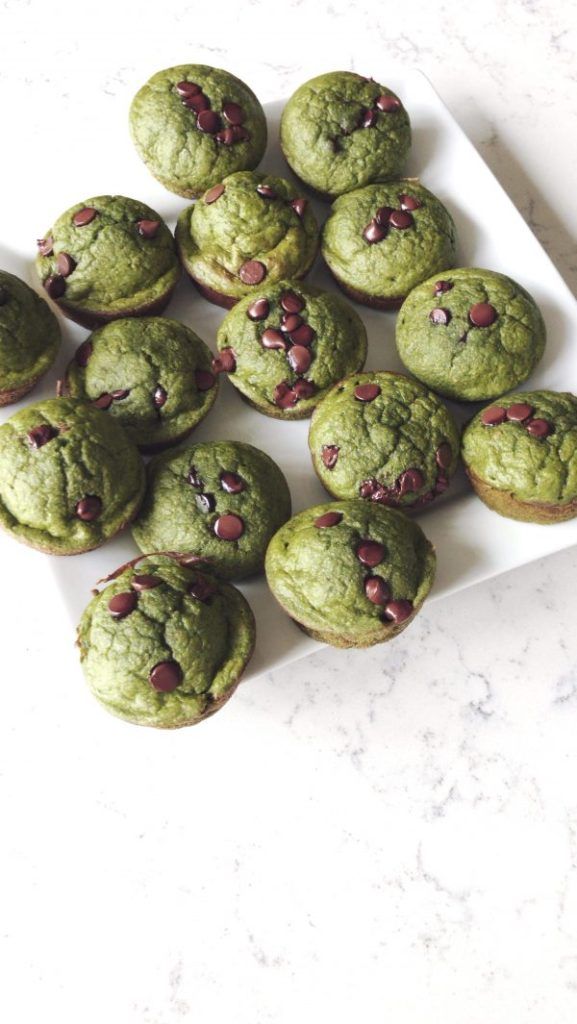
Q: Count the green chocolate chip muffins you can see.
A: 15